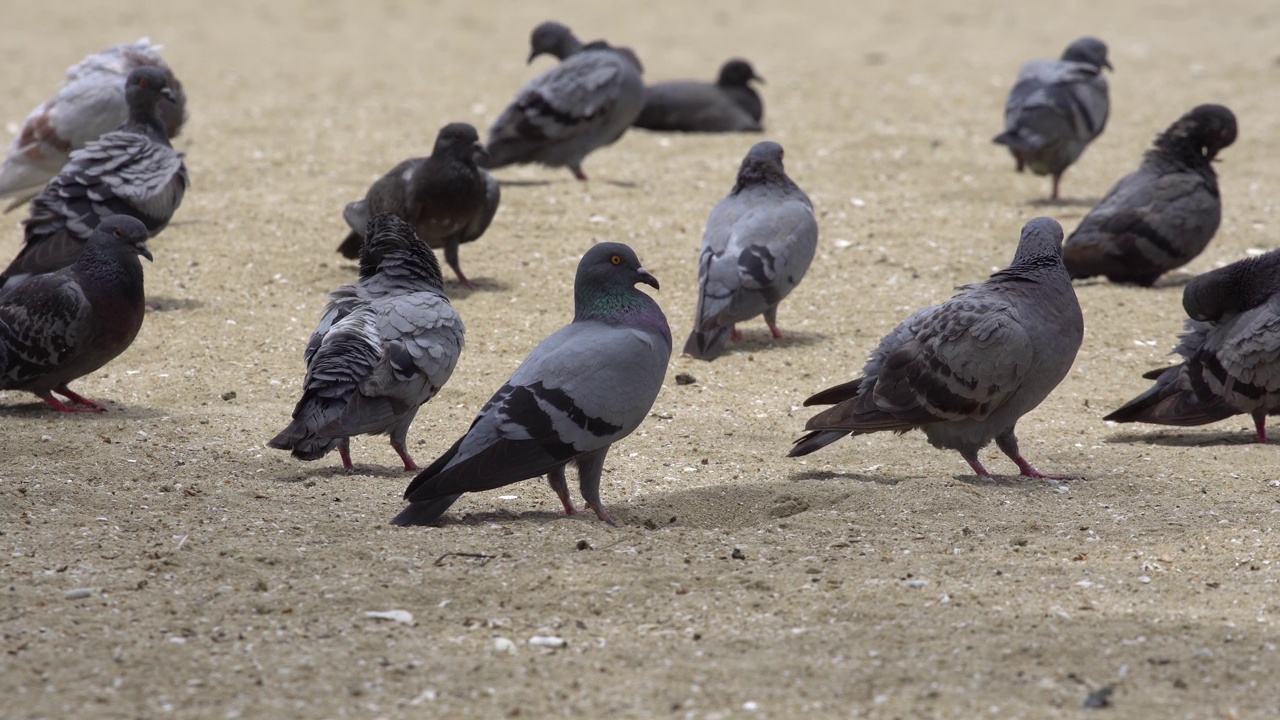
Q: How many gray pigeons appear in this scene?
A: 12